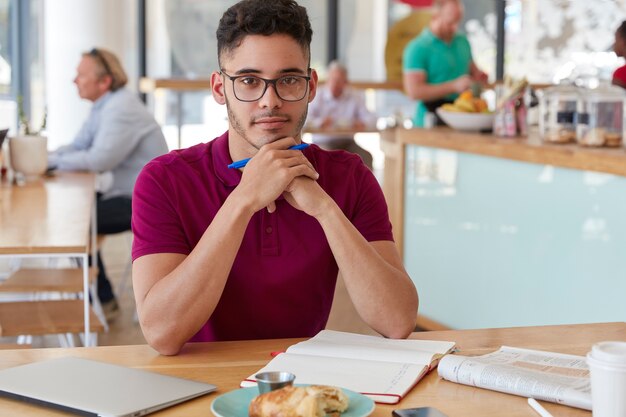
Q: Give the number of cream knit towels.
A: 0